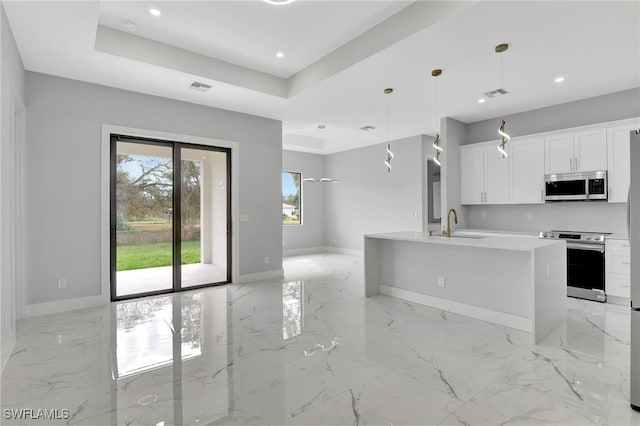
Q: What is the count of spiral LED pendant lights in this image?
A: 3